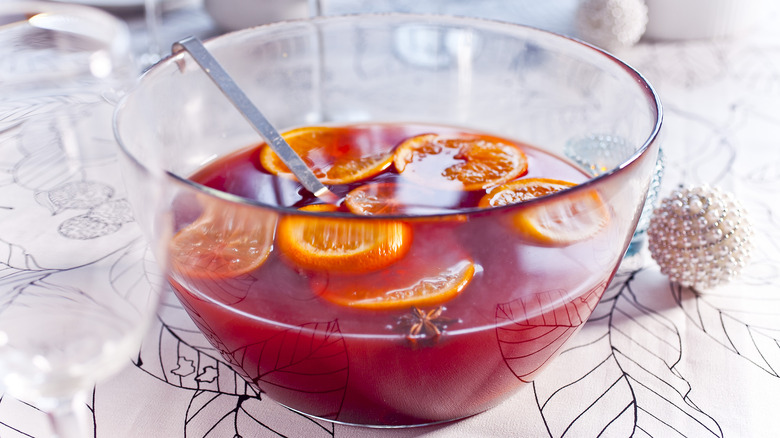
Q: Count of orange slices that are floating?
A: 7